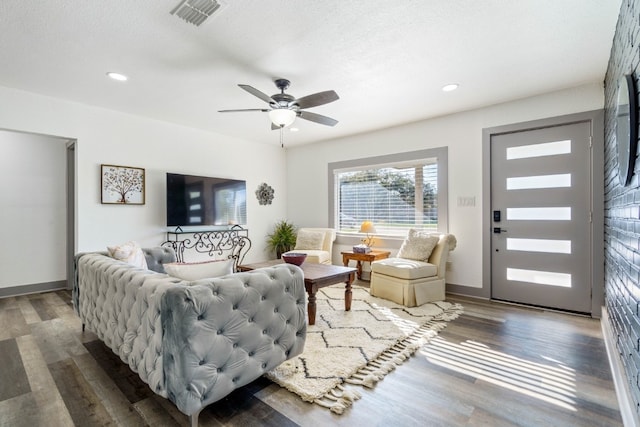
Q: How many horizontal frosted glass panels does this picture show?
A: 5